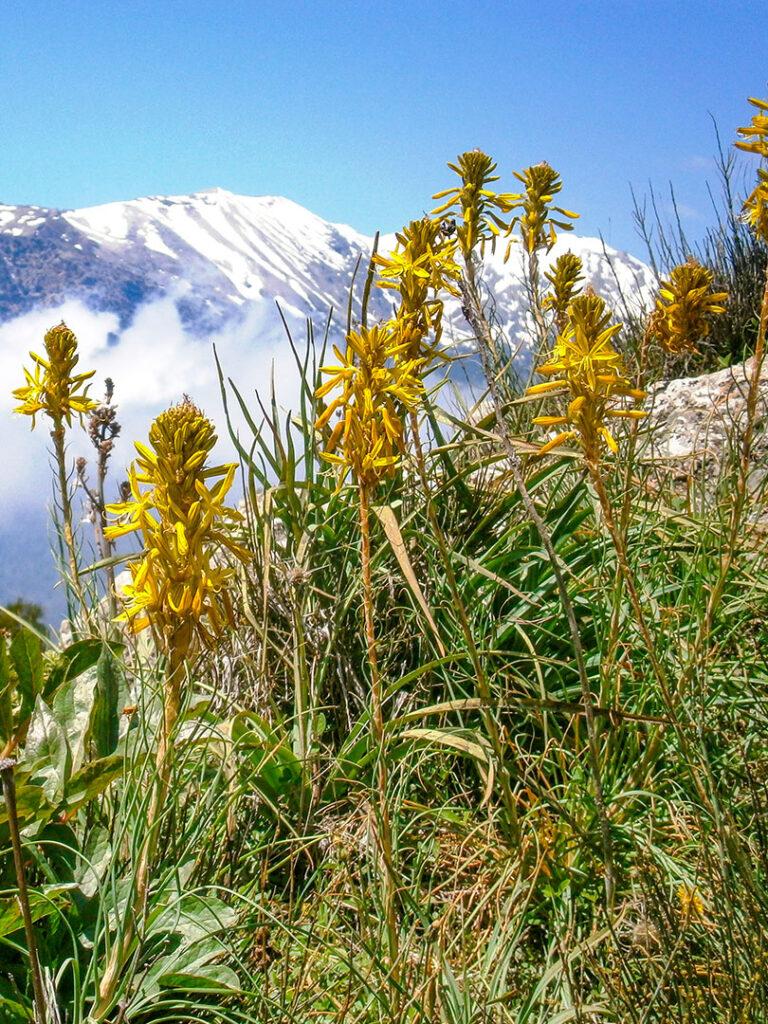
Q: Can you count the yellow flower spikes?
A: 10